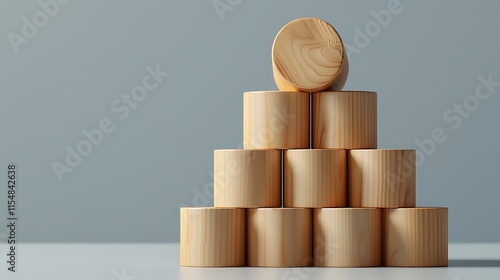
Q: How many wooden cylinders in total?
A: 10